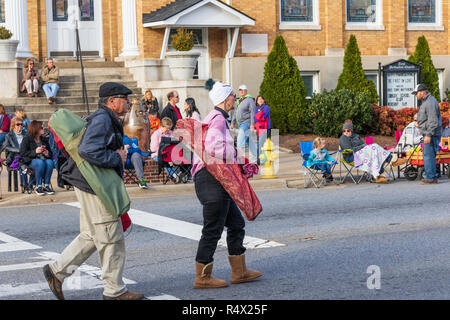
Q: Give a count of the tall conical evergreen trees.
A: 3